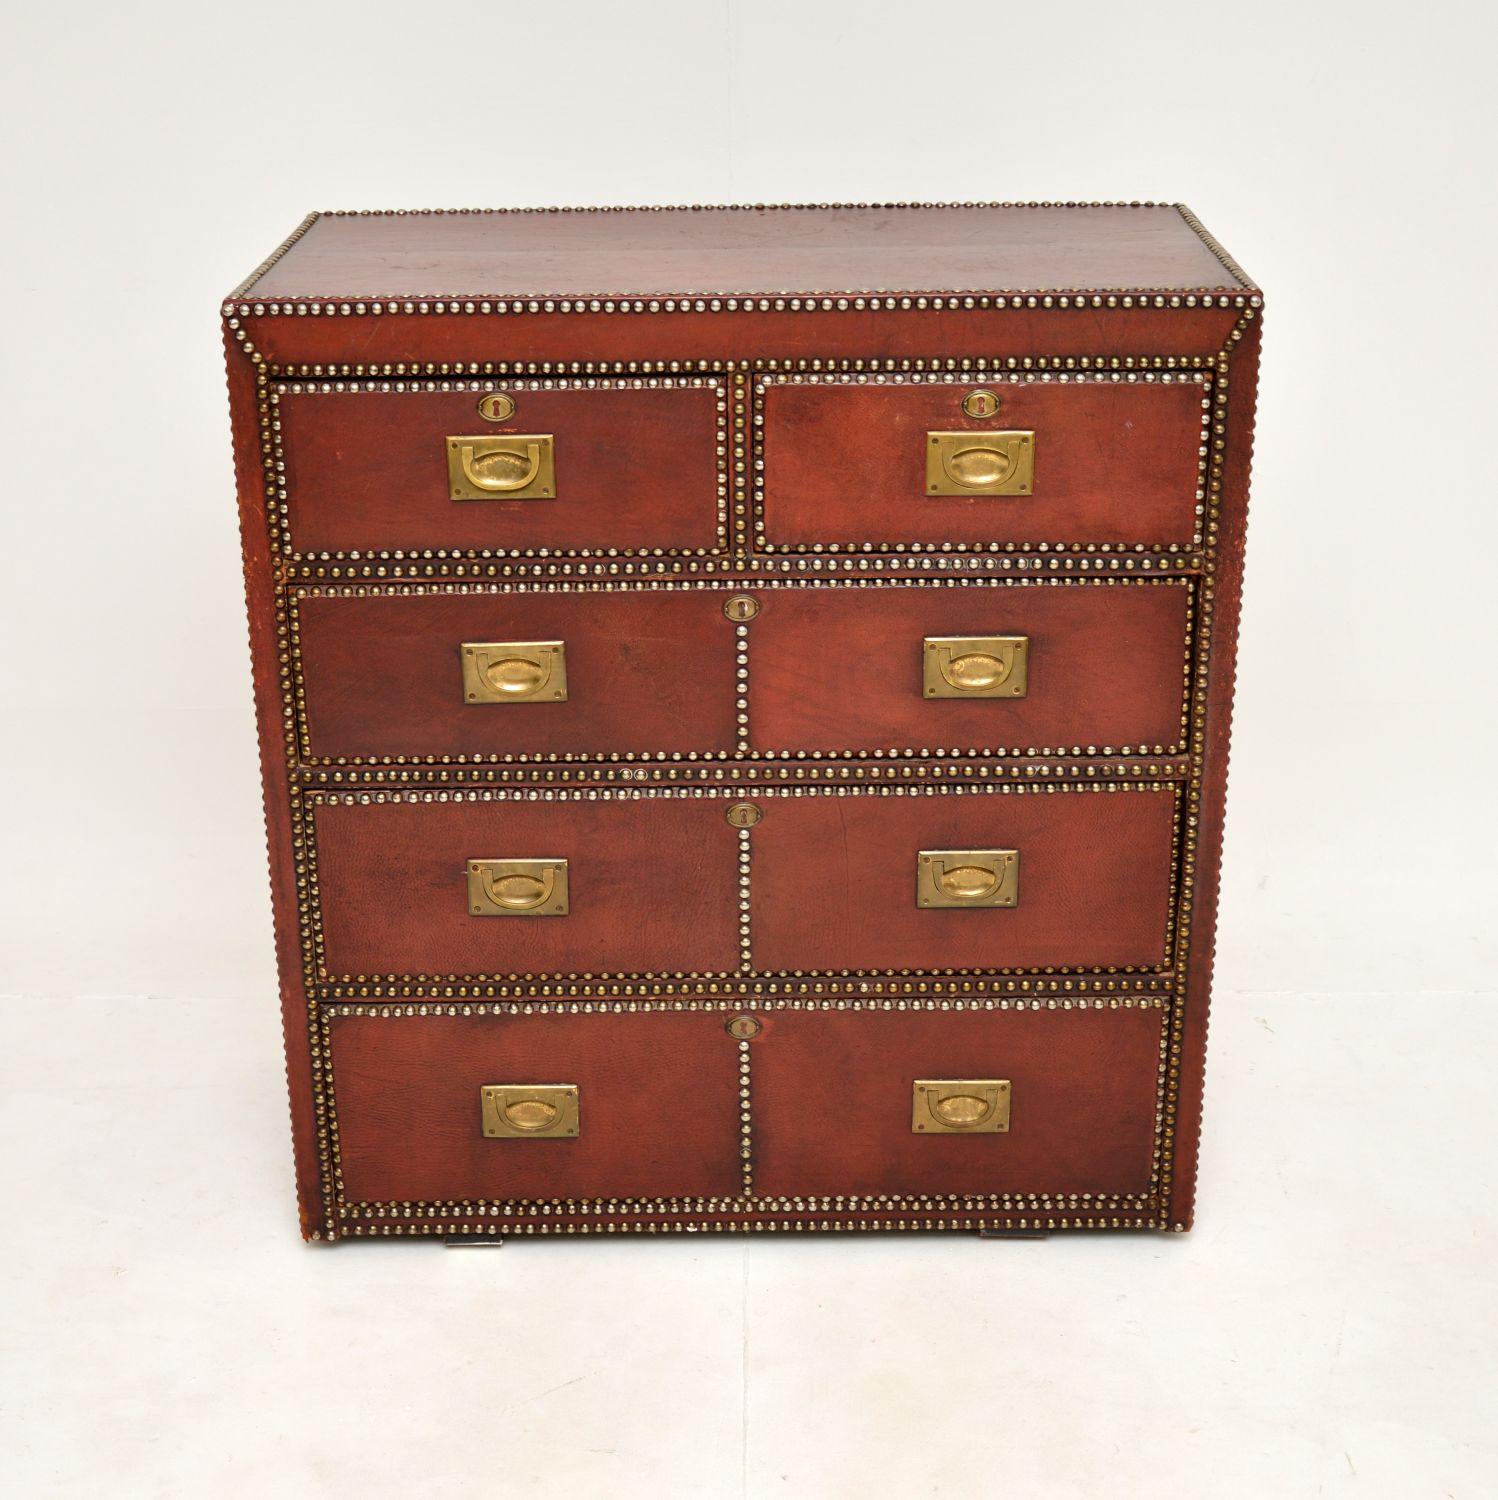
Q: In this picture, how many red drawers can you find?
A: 5